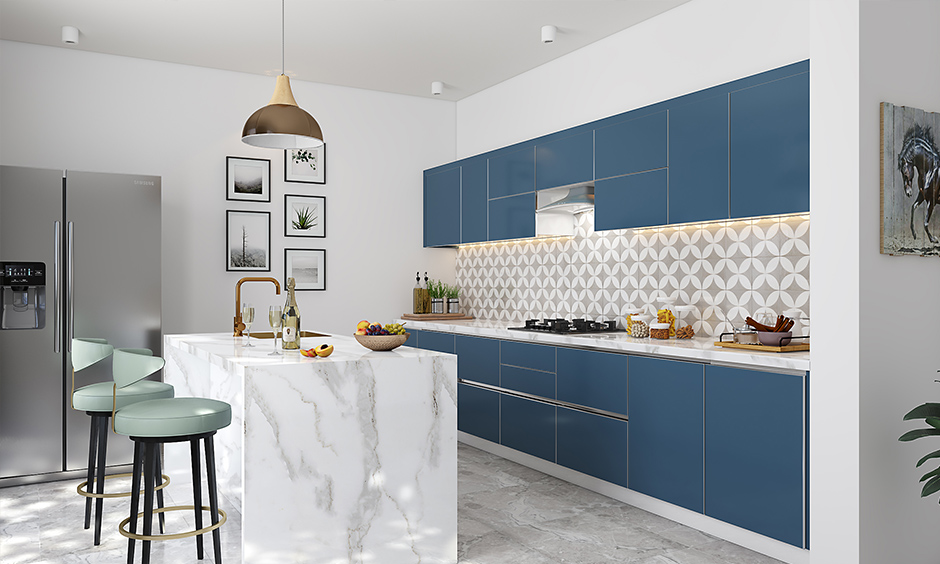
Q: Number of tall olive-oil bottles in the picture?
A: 2